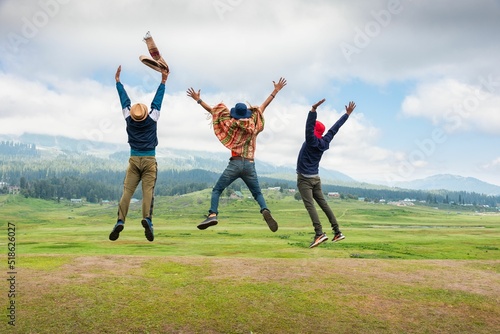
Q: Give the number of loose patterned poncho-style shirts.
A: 1